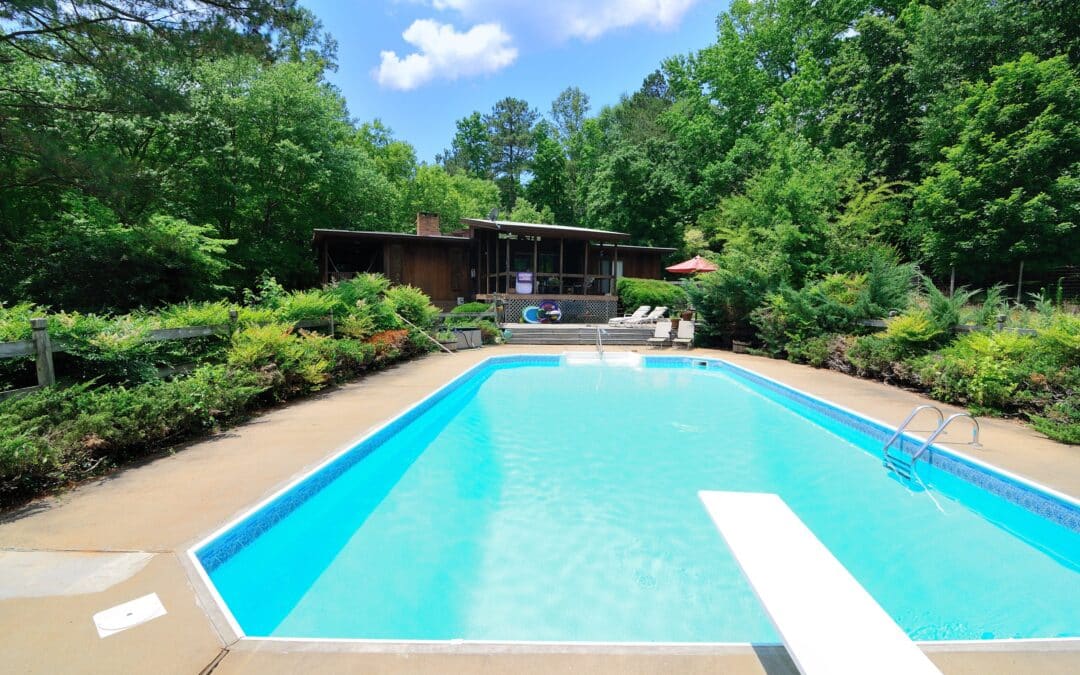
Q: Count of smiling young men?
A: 0